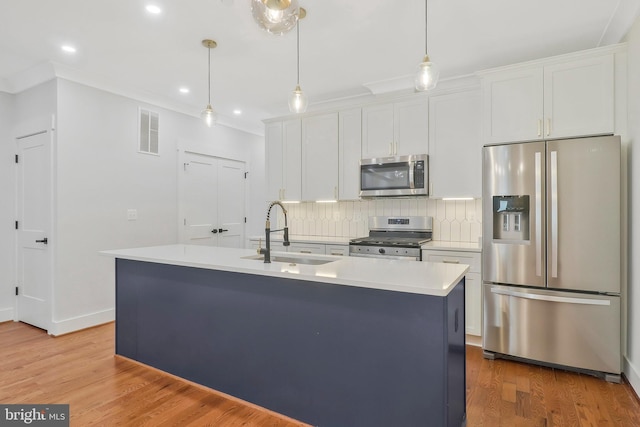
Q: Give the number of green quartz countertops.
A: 0